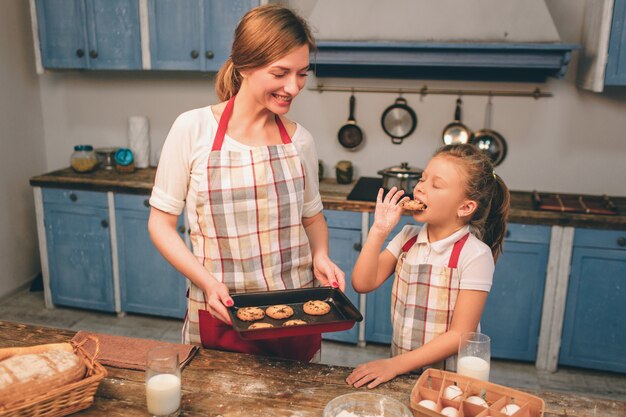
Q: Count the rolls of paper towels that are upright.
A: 1